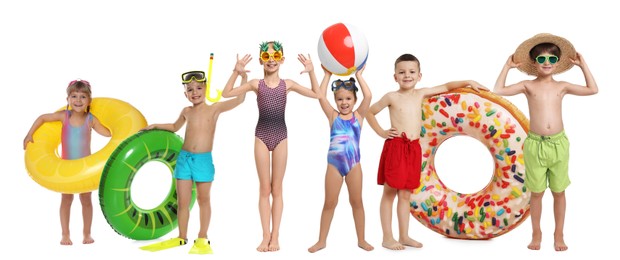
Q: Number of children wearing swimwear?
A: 6